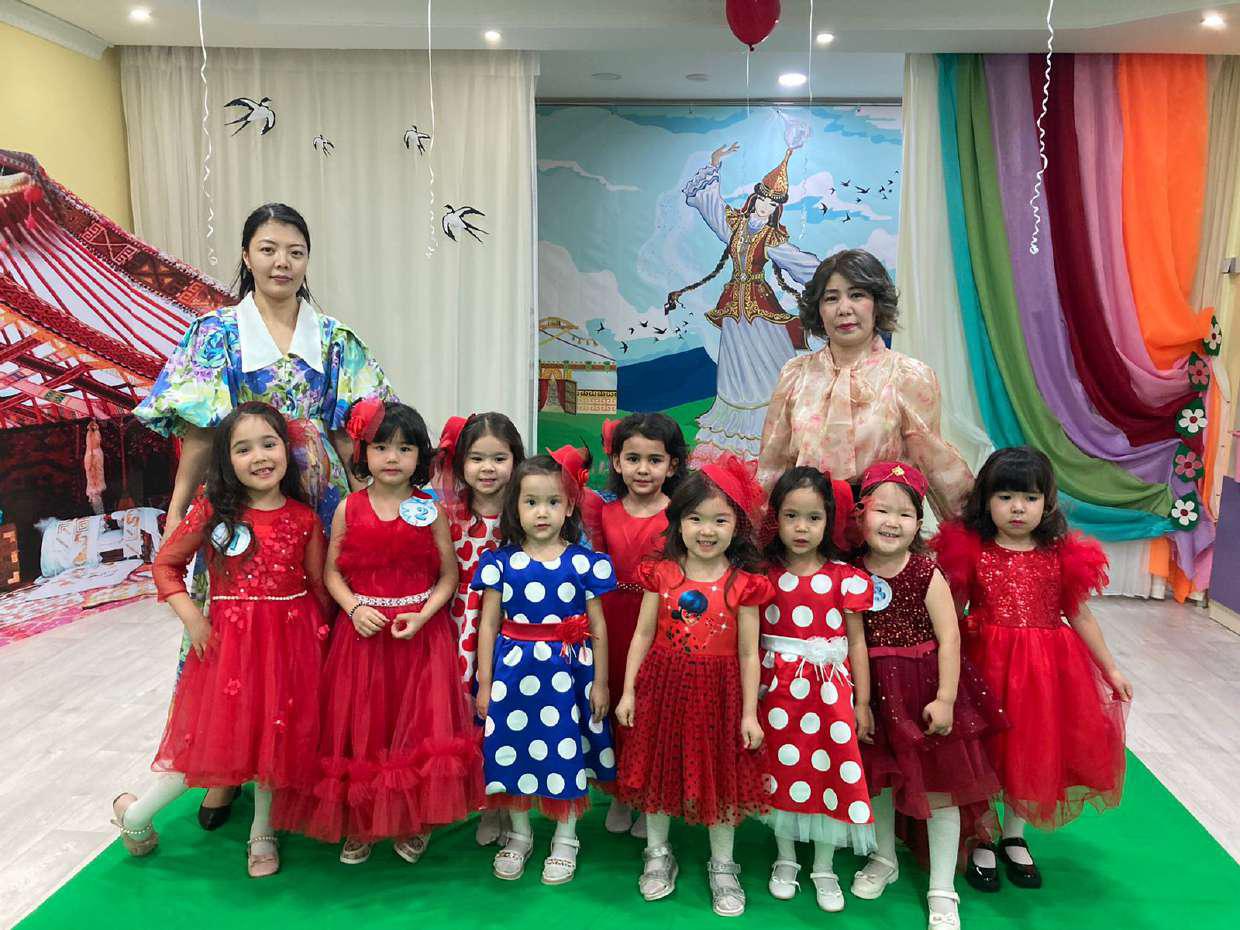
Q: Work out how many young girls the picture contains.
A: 9